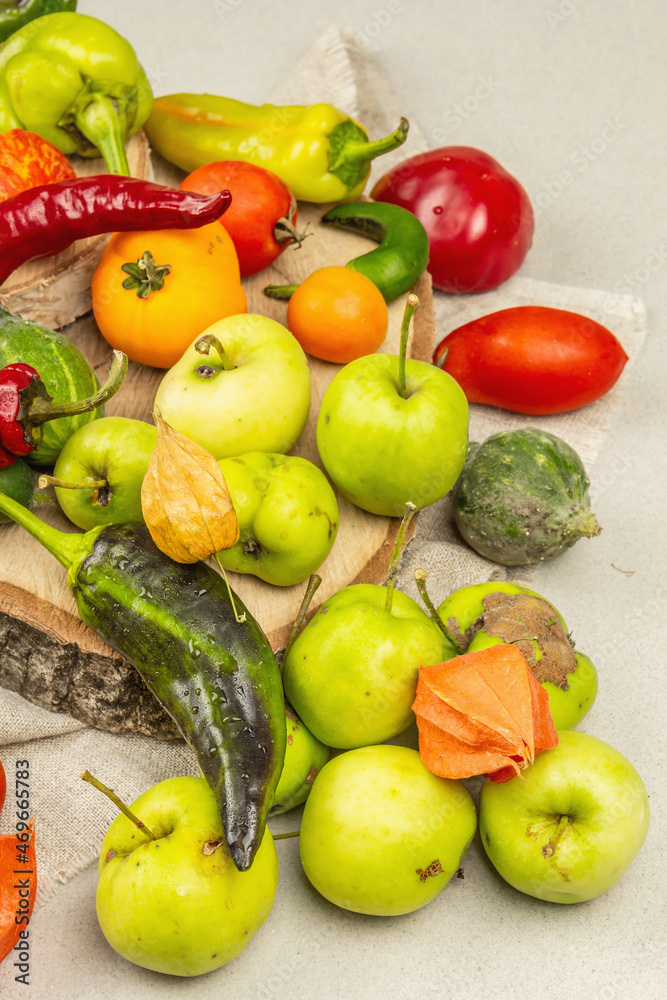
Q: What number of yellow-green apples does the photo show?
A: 10